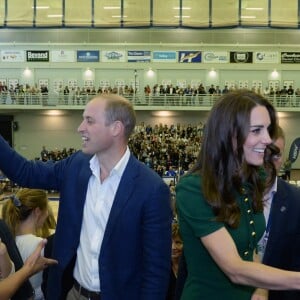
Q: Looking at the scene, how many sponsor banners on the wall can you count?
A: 12